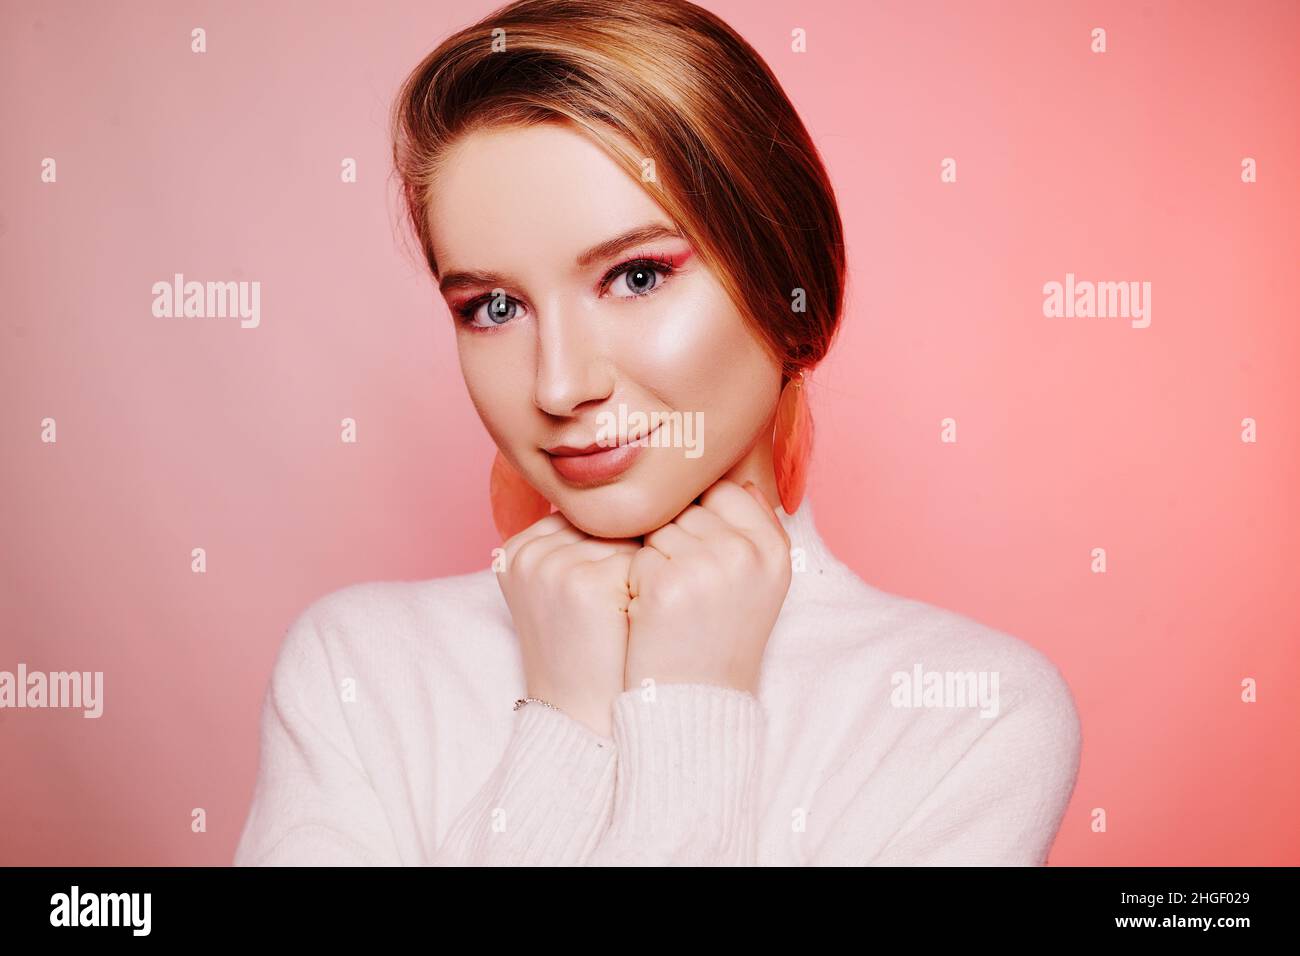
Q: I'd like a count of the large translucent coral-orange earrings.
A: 2